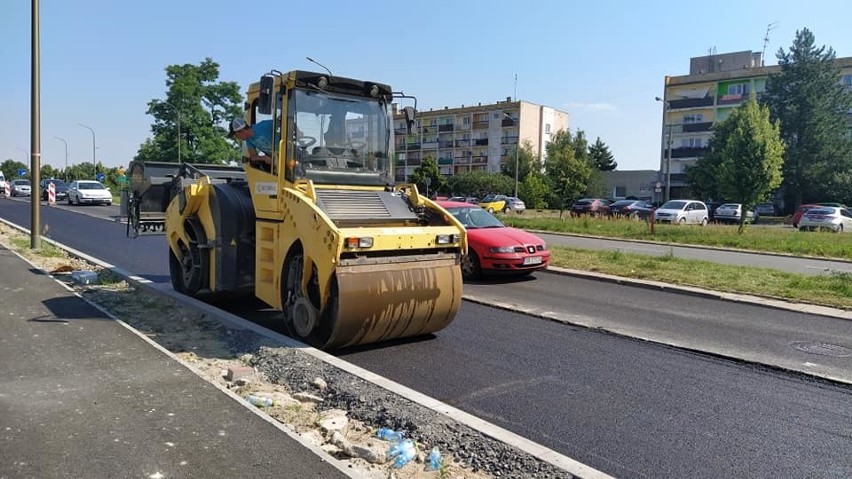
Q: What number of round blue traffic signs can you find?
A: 2